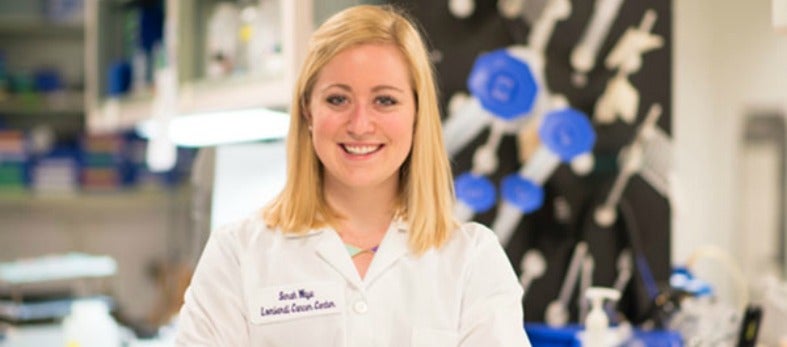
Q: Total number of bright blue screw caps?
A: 4